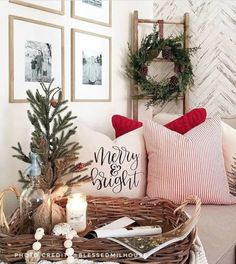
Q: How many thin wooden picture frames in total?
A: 4